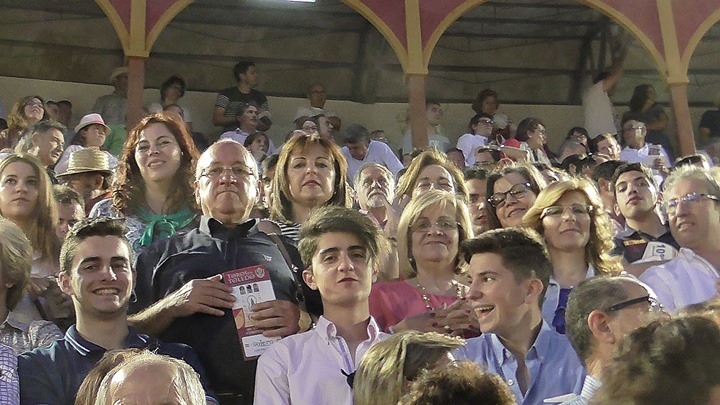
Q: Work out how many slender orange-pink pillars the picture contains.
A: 3